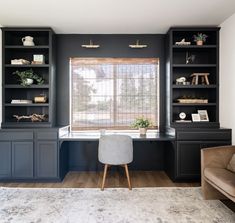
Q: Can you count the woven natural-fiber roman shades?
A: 1